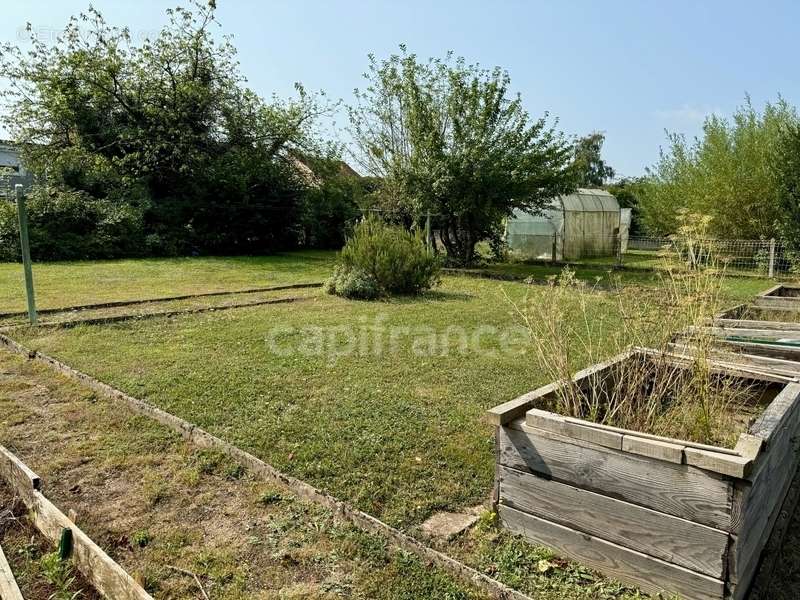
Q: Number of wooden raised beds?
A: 4